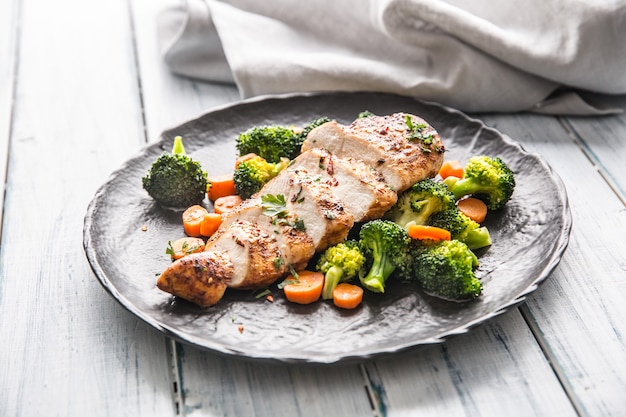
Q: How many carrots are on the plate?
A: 11